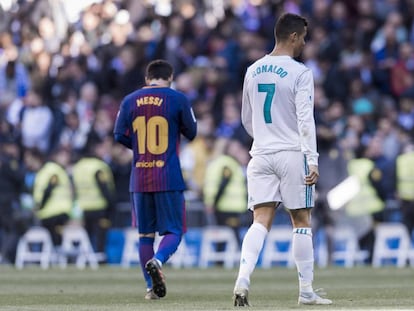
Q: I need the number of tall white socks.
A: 2